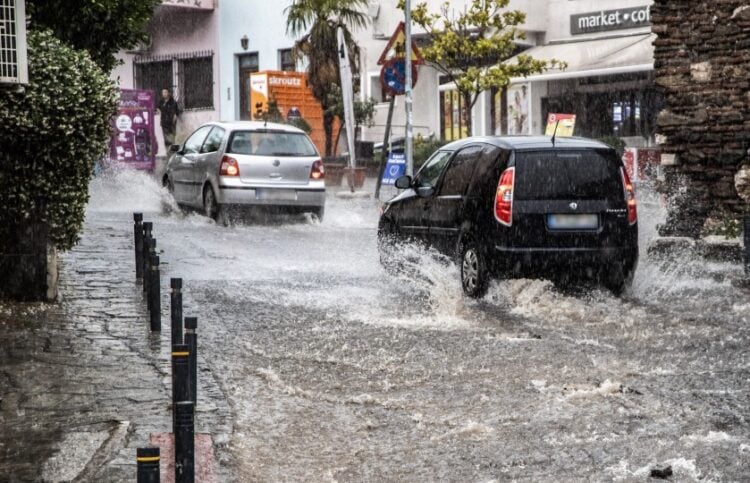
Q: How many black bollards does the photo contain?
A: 9